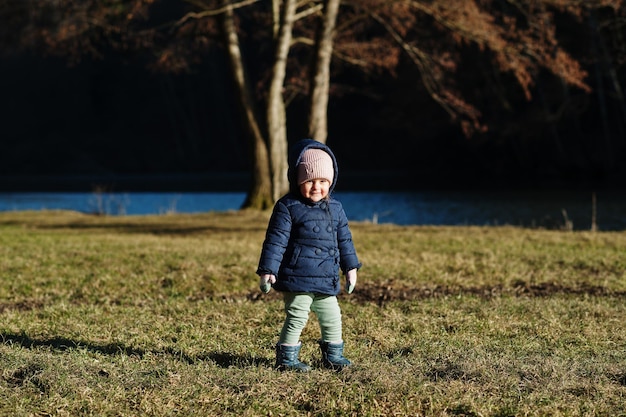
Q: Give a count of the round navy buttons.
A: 5